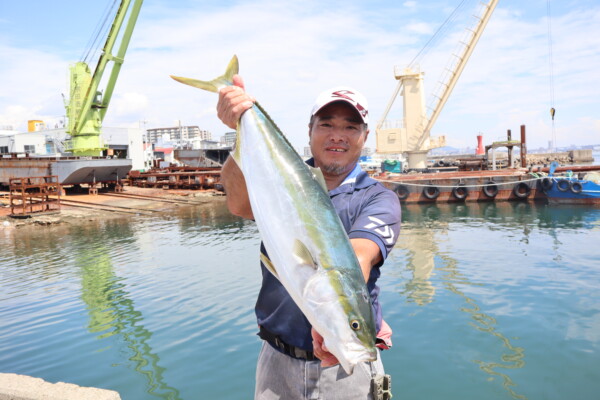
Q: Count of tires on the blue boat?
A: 3